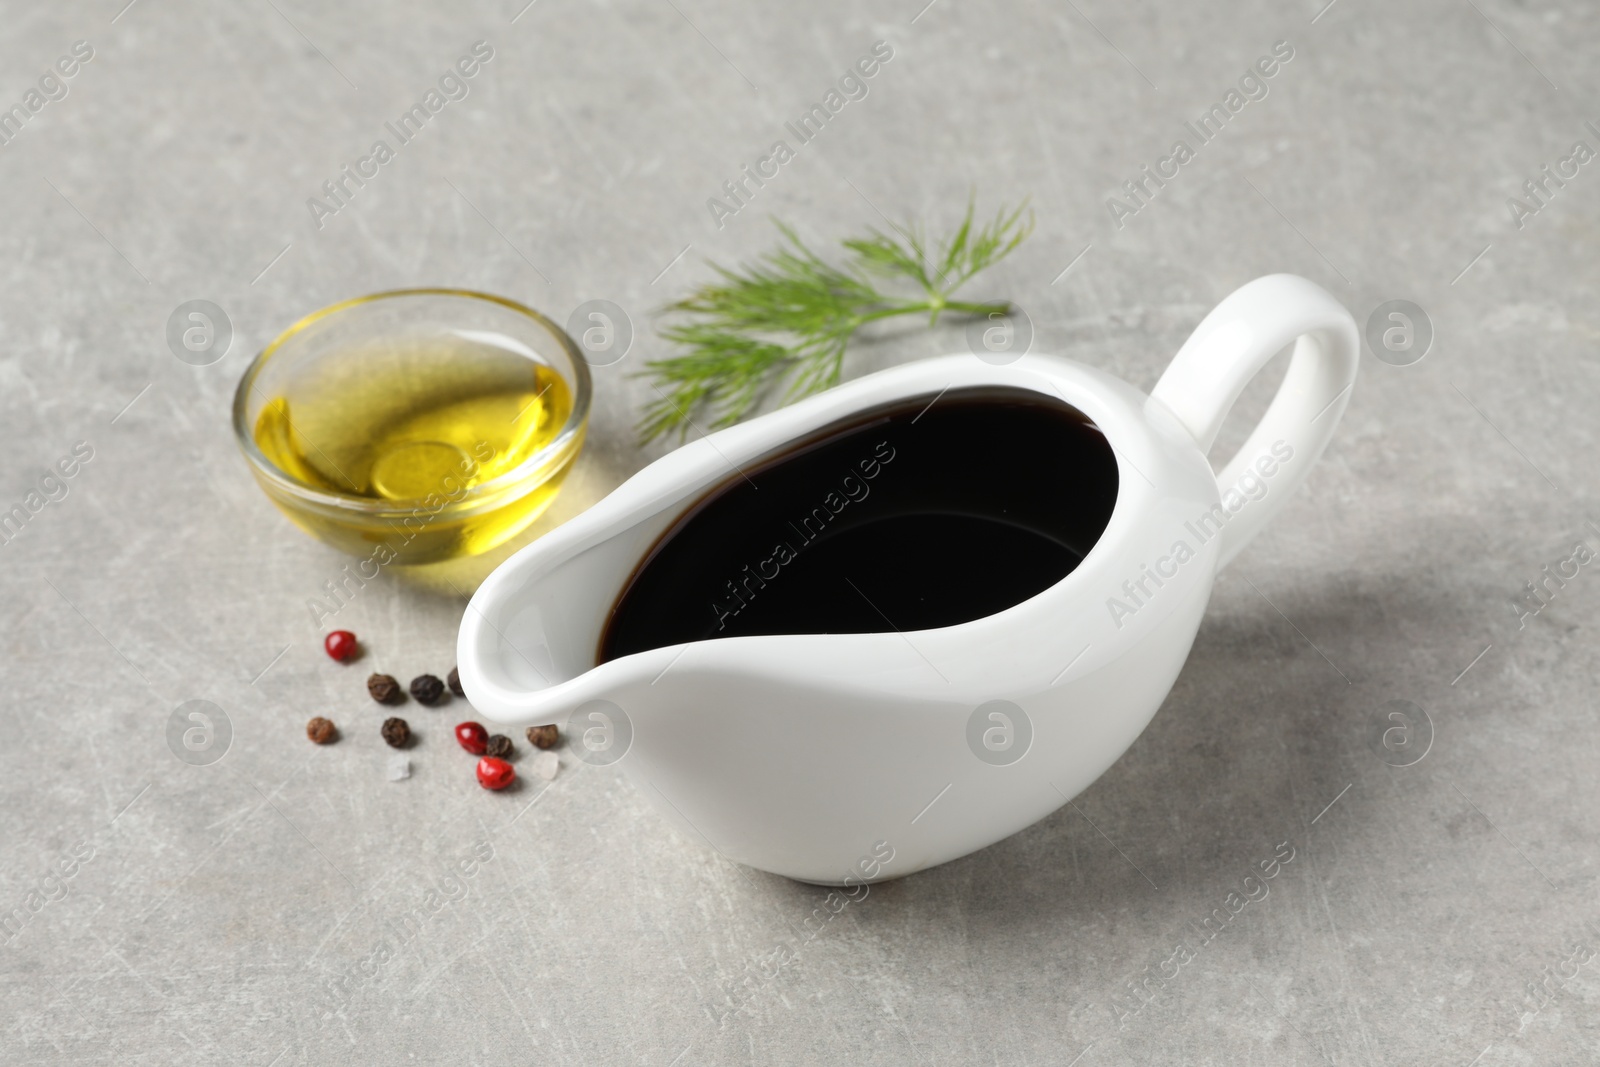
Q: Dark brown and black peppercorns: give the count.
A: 7